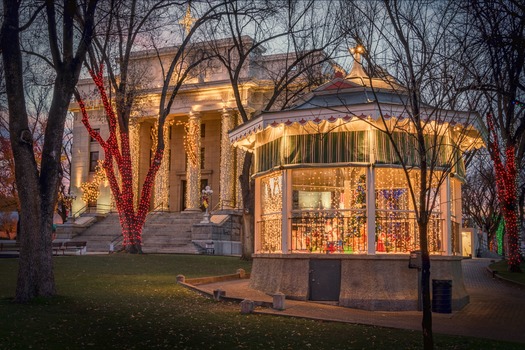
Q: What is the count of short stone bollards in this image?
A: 5